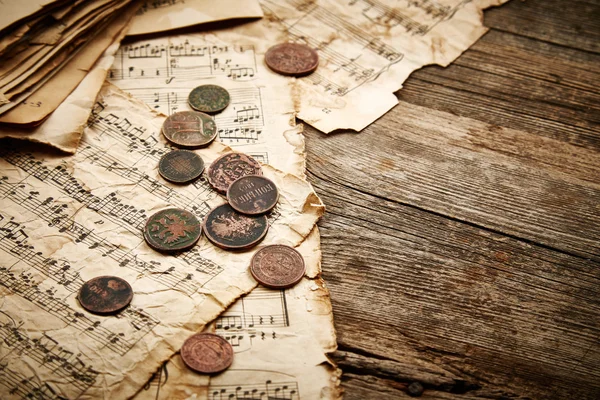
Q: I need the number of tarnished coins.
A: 11